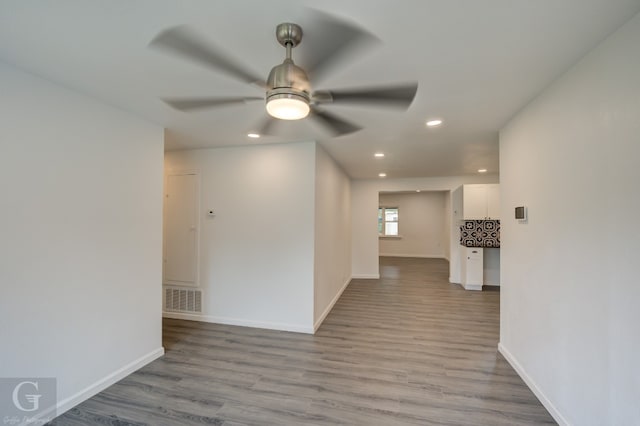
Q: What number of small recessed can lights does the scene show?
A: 5